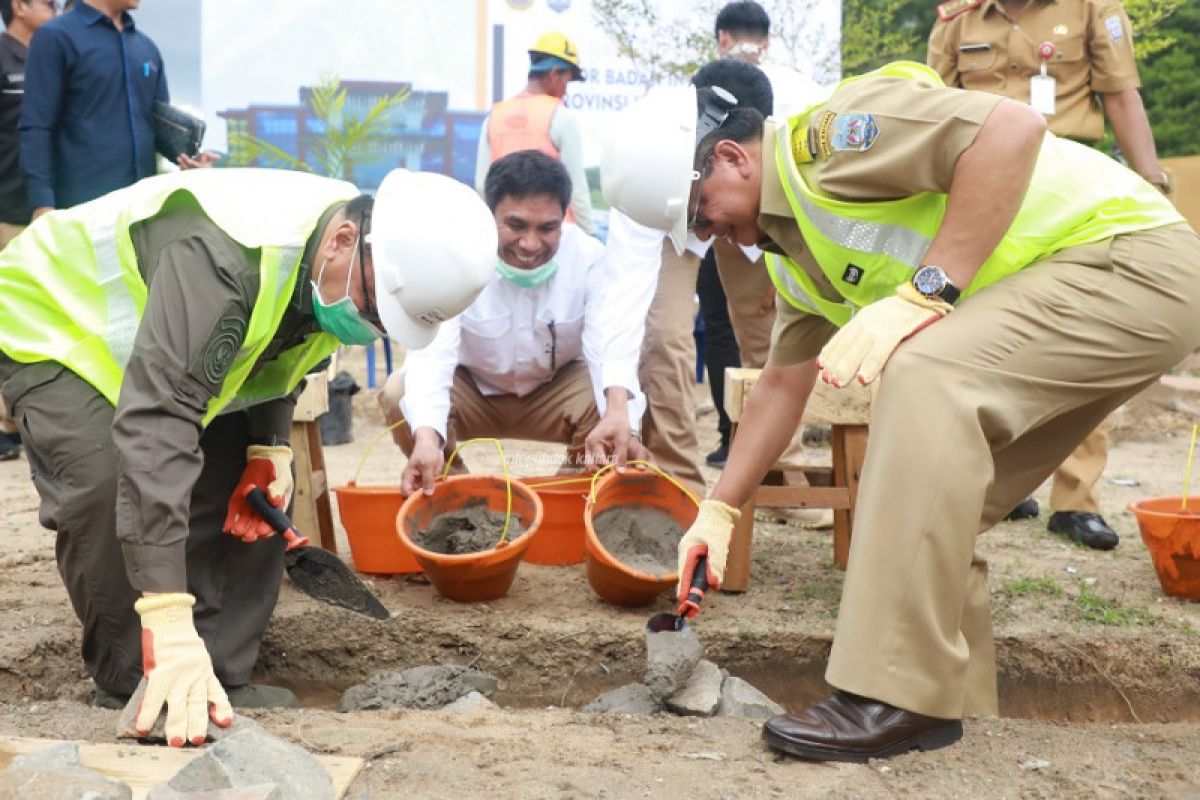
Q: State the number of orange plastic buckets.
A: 5